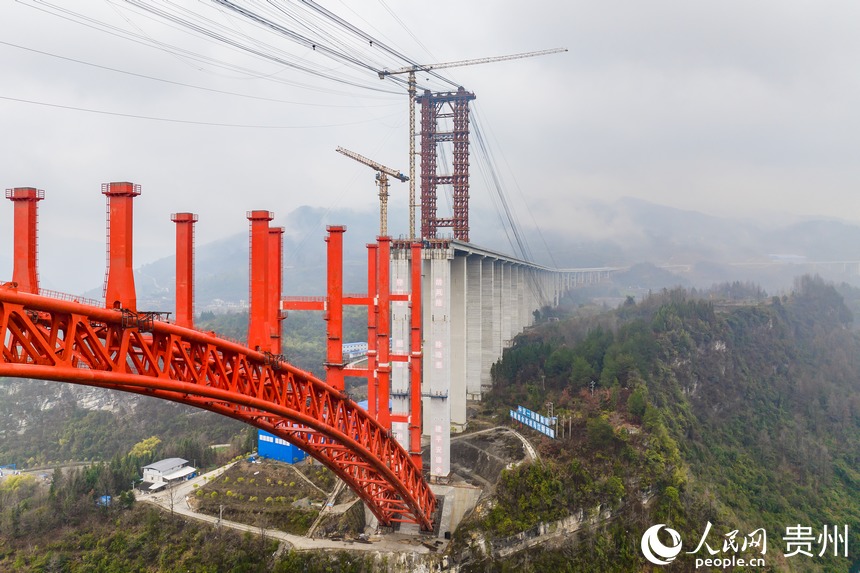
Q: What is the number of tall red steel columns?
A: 9